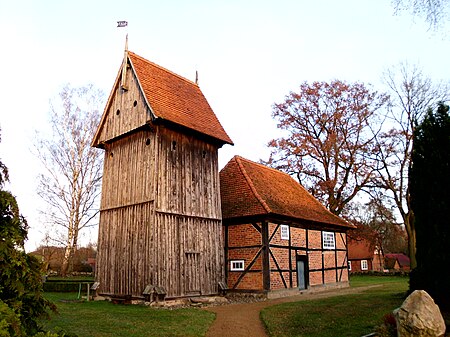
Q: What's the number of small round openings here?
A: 6